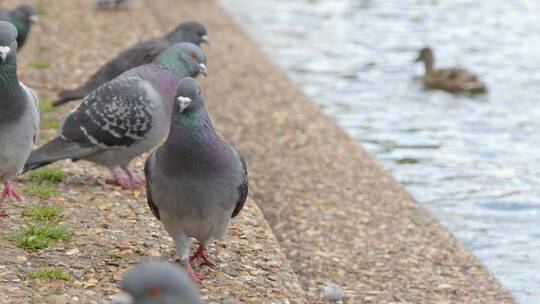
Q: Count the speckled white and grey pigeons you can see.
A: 1